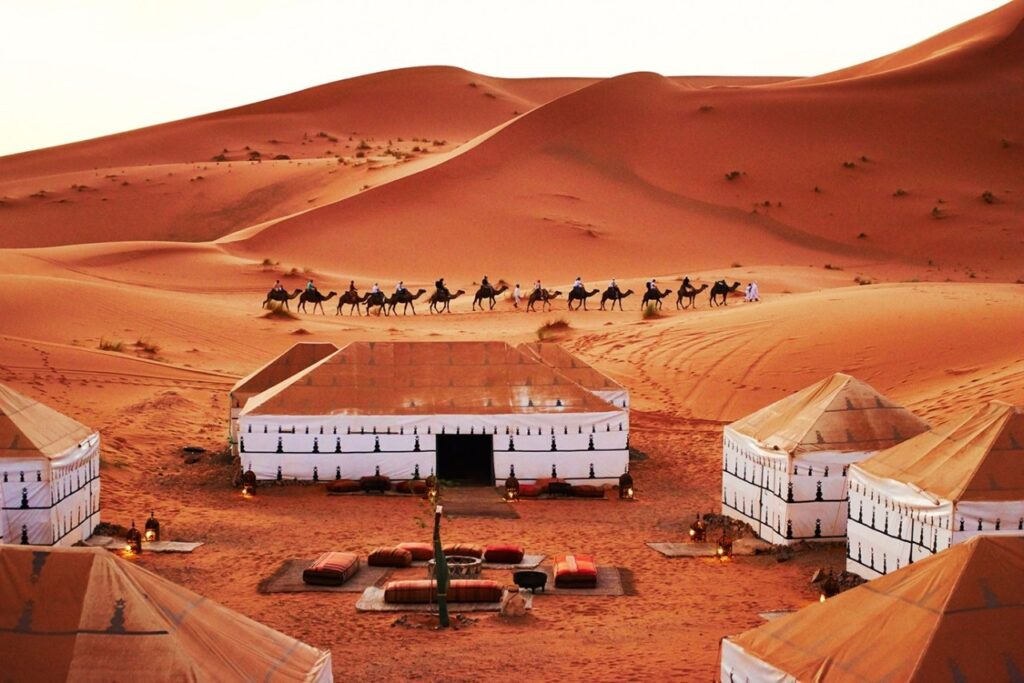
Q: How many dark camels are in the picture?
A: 13